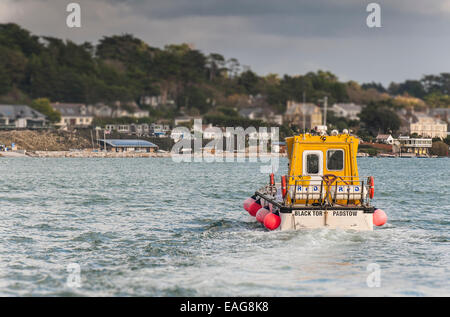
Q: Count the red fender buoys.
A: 5